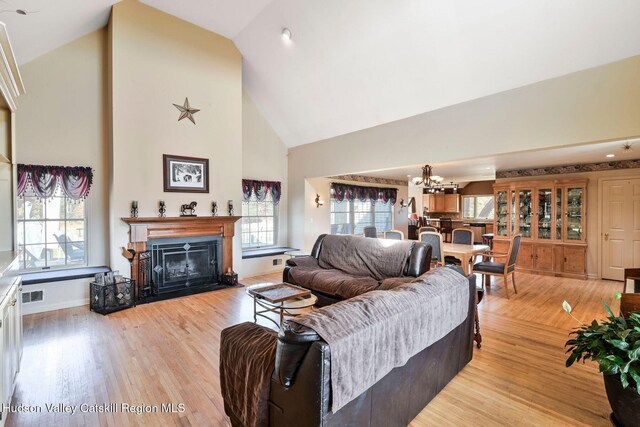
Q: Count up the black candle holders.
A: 4